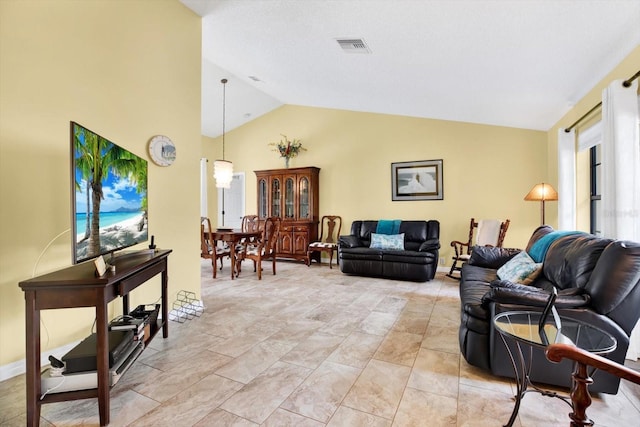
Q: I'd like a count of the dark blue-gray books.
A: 0